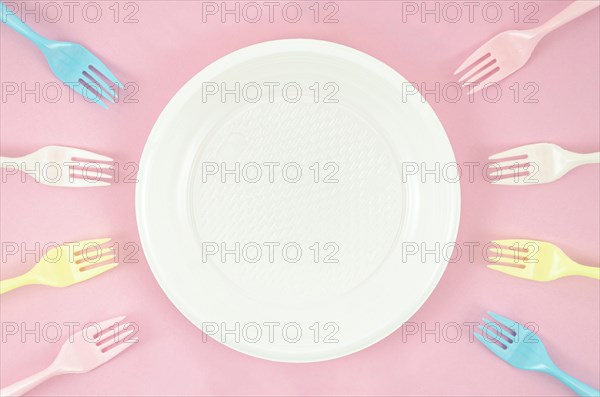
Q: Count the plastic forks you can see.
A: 8